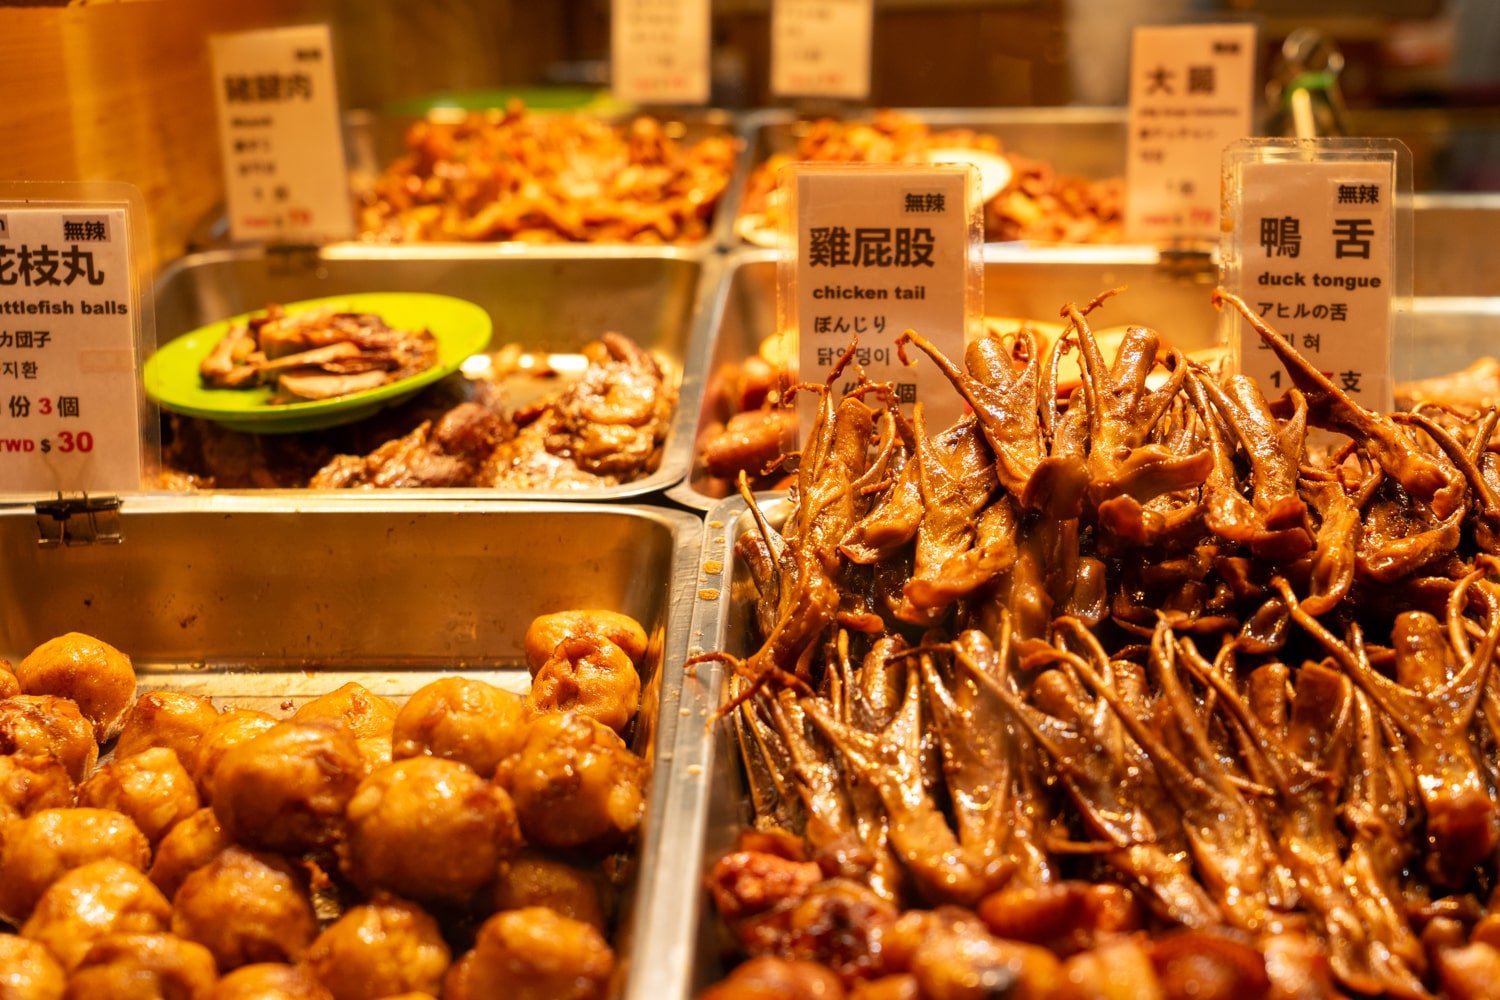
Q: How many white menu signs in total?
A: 7